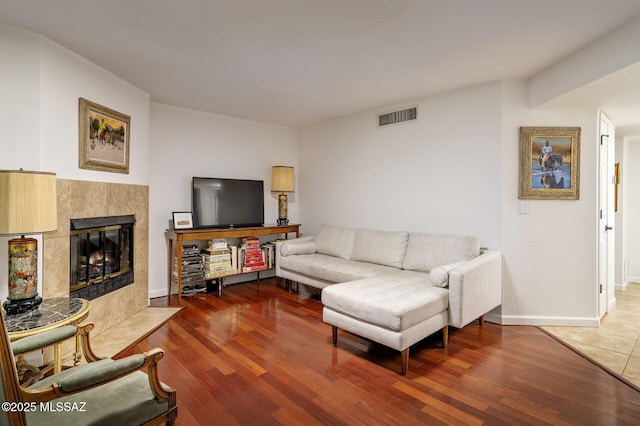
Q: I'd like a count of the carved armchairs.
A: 1